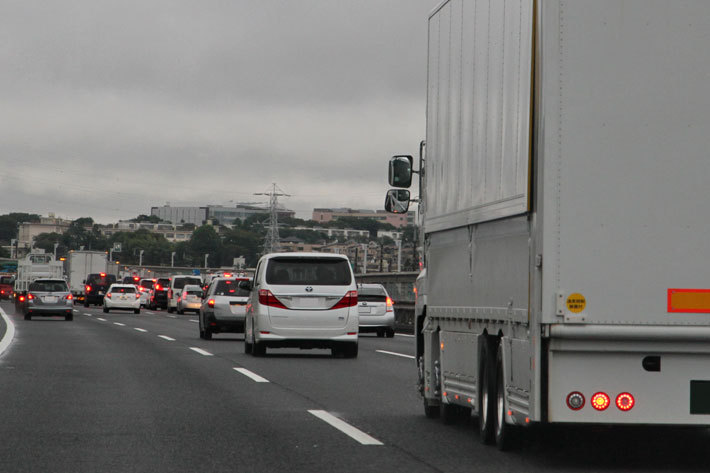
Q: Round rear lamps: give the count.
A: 3